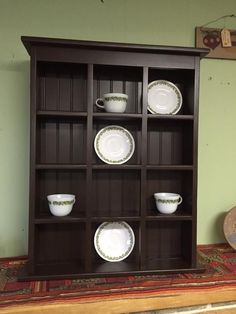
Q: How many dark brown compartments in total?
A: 12